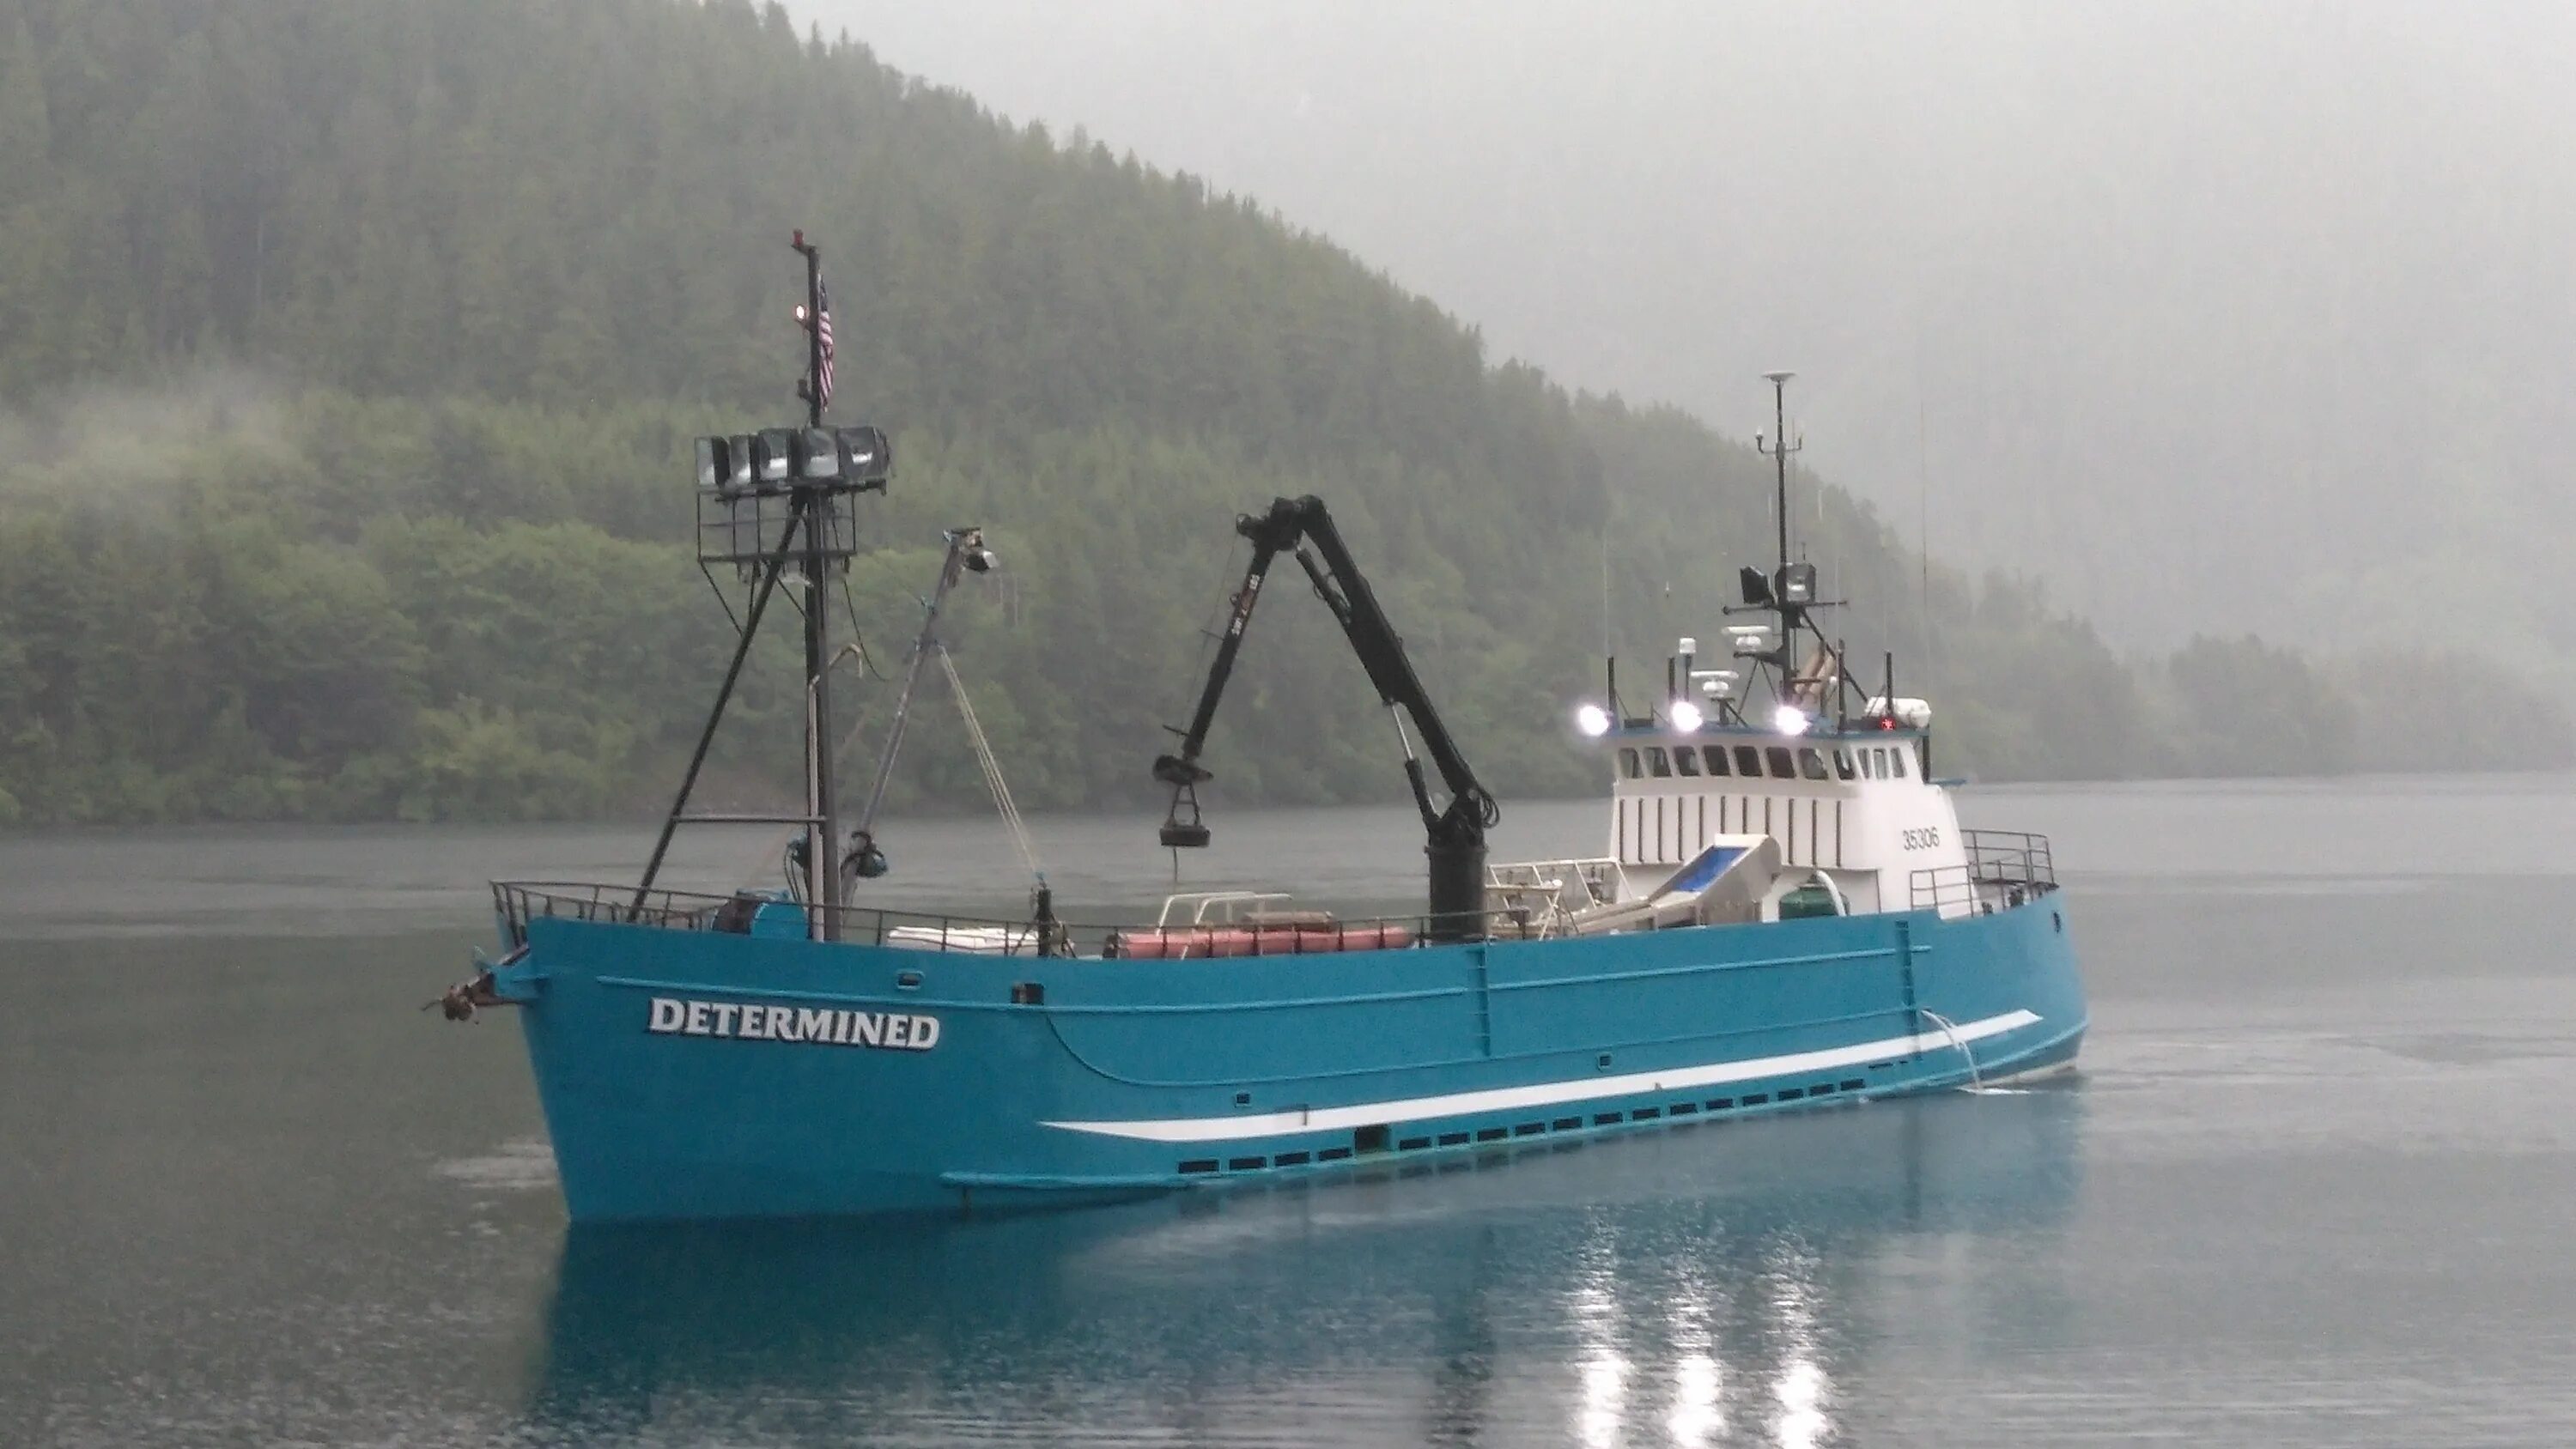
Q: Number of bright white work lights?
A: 3